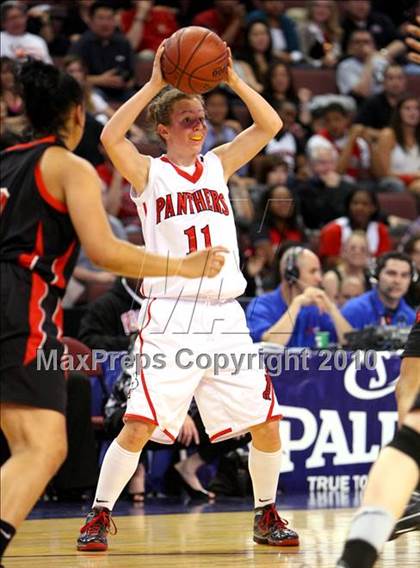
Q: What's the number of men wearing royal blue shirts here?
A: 2